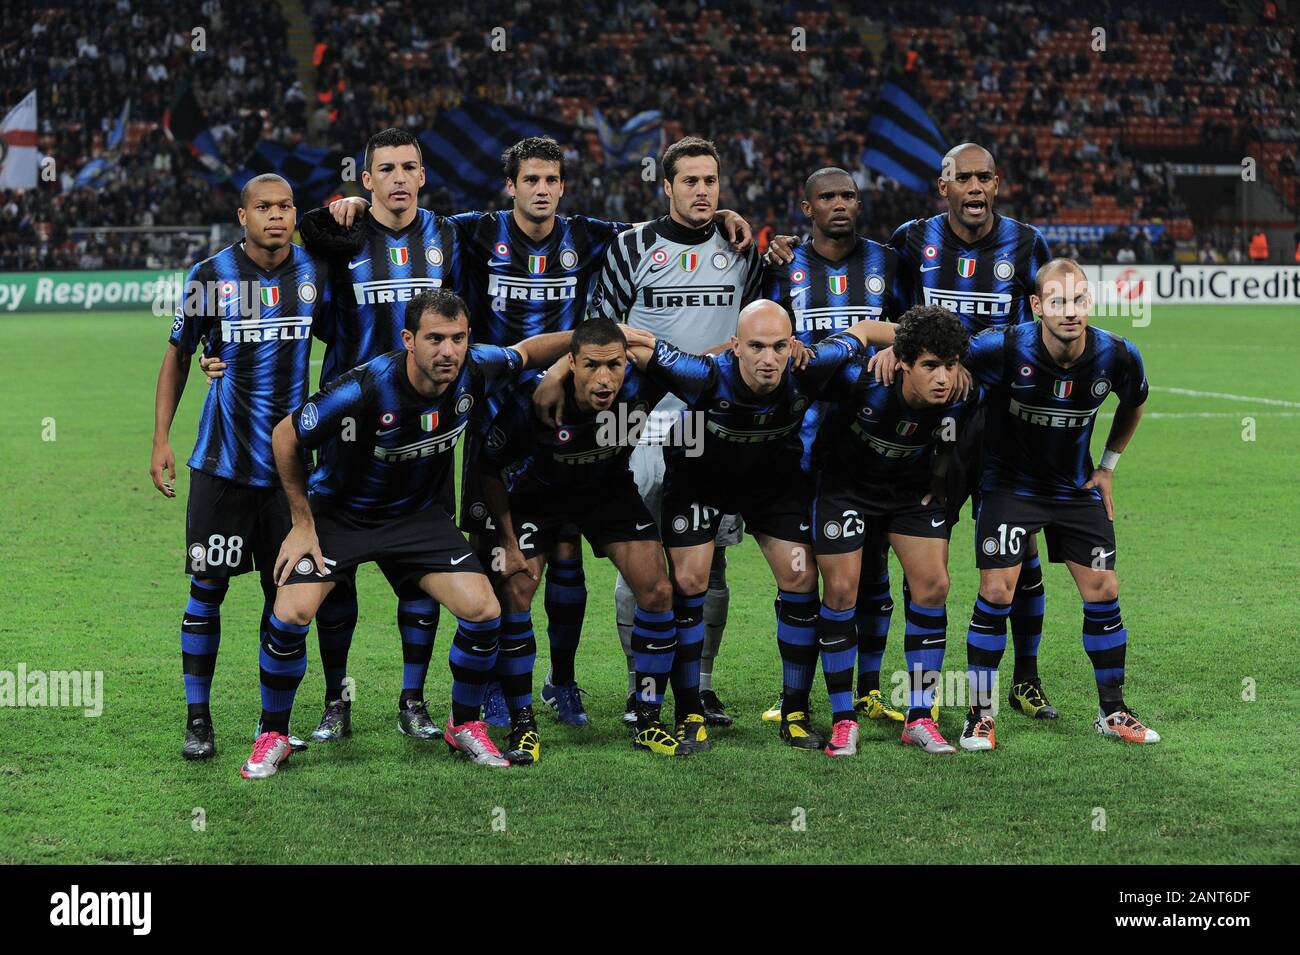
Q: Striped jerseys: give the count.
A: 10